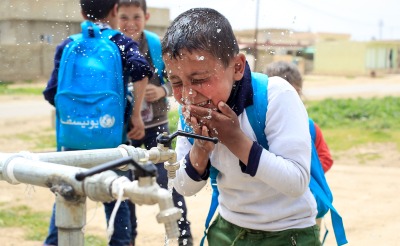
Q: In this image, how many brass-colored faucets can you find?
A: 2